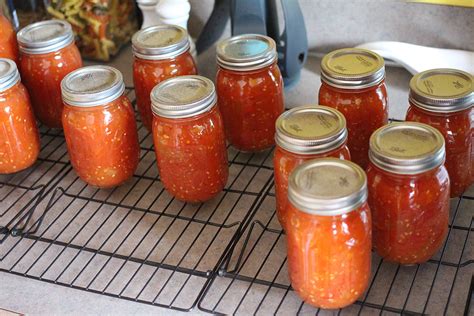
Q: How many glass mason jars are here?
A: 12